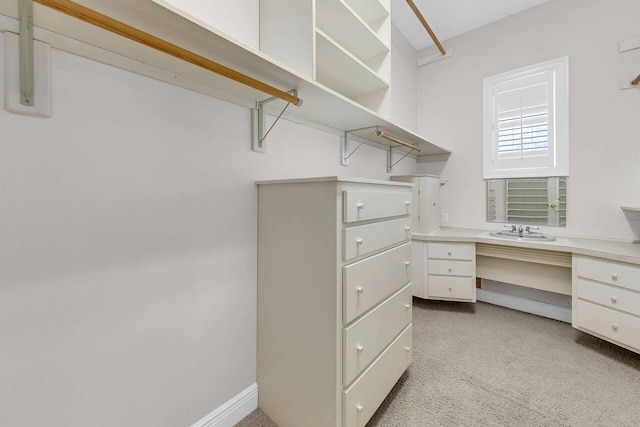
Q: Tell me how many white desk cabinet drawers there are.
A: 6